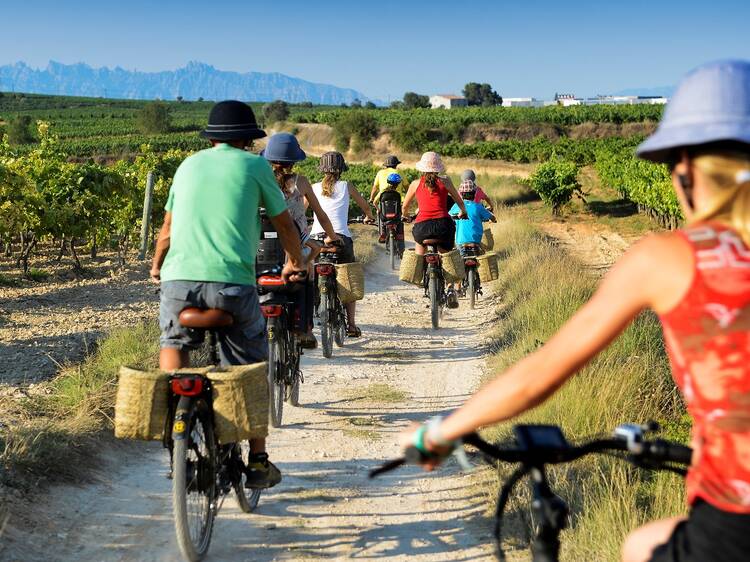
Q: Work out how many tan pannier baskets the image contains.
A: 7